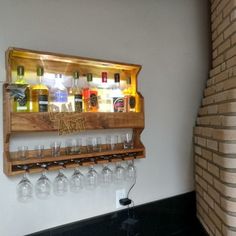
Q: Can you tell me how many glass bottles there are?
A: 8